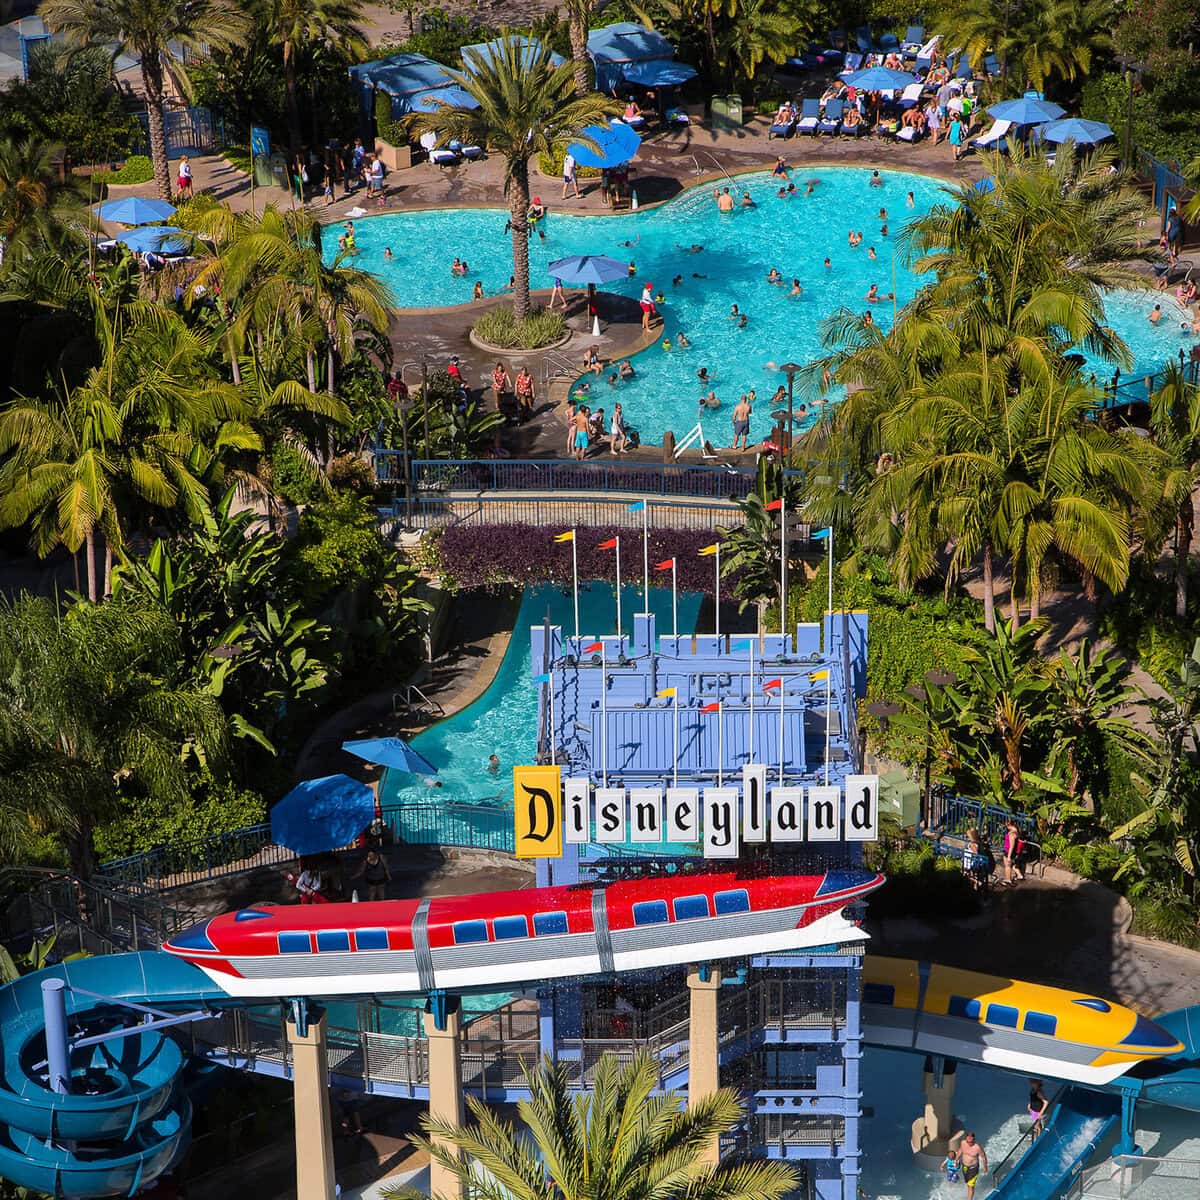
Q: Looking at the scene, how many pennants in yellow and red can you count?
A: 10